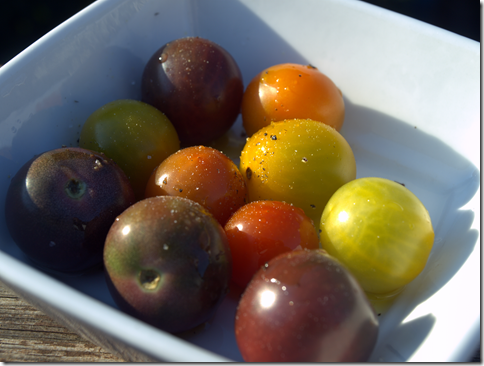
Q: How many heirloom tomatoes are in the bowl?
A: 10